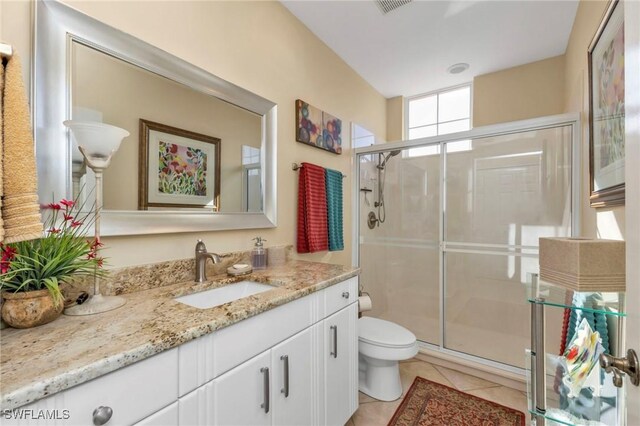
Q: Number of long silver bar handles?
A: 3